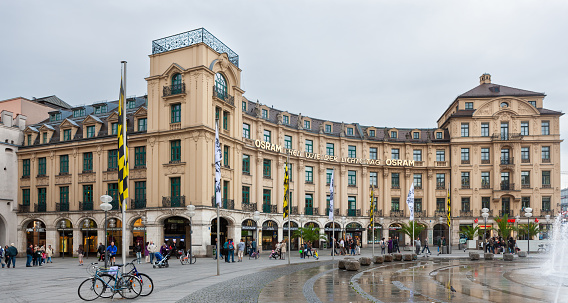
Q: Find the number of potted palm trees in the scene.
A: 5